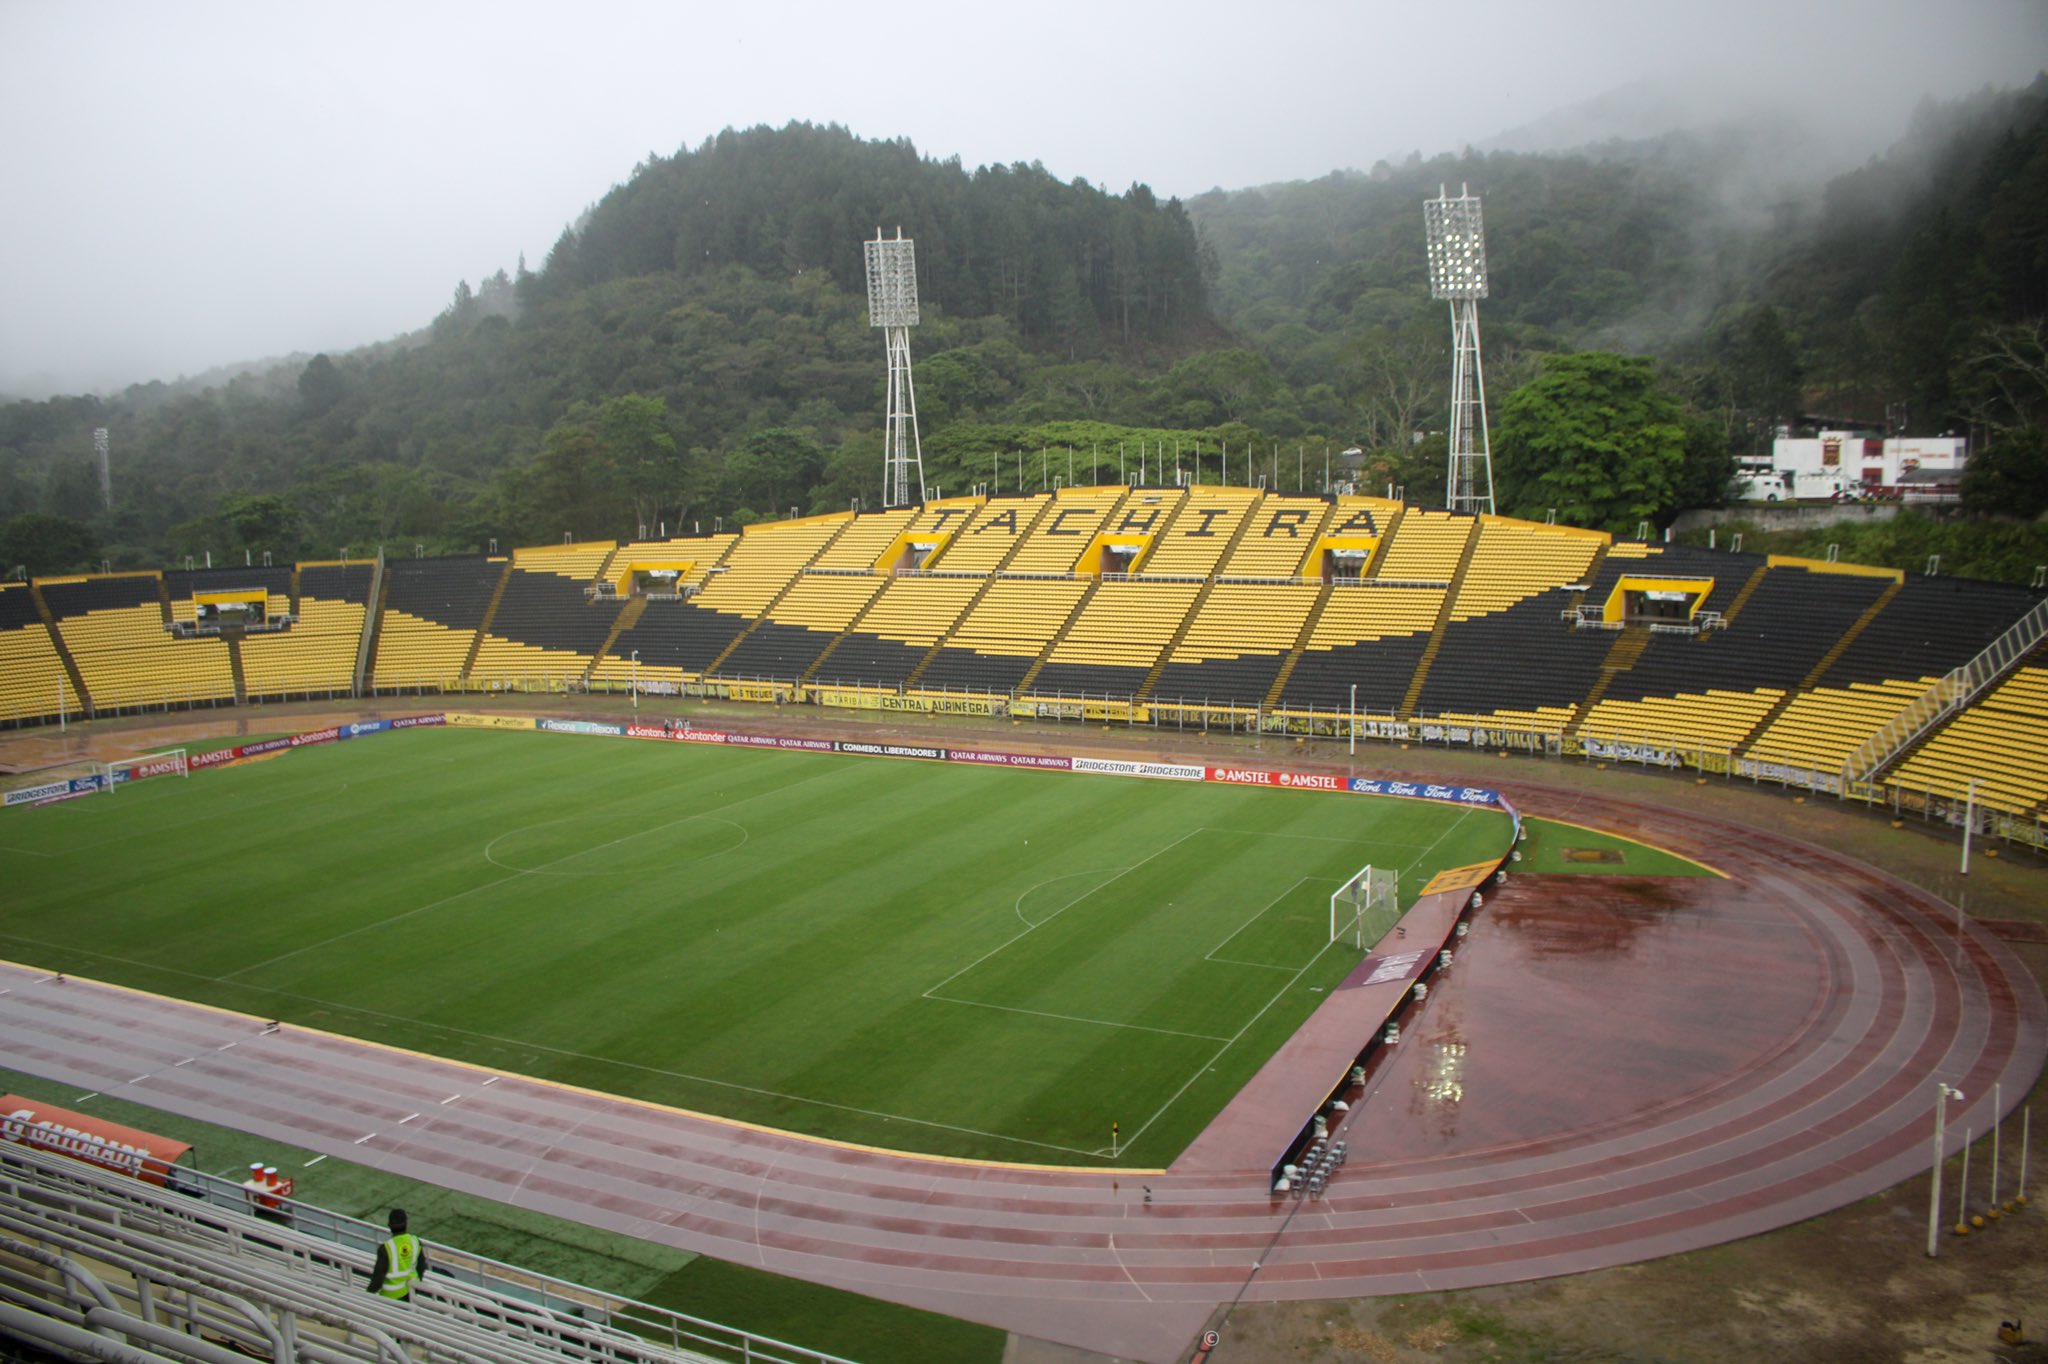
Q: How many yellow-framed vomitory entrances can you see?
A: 6